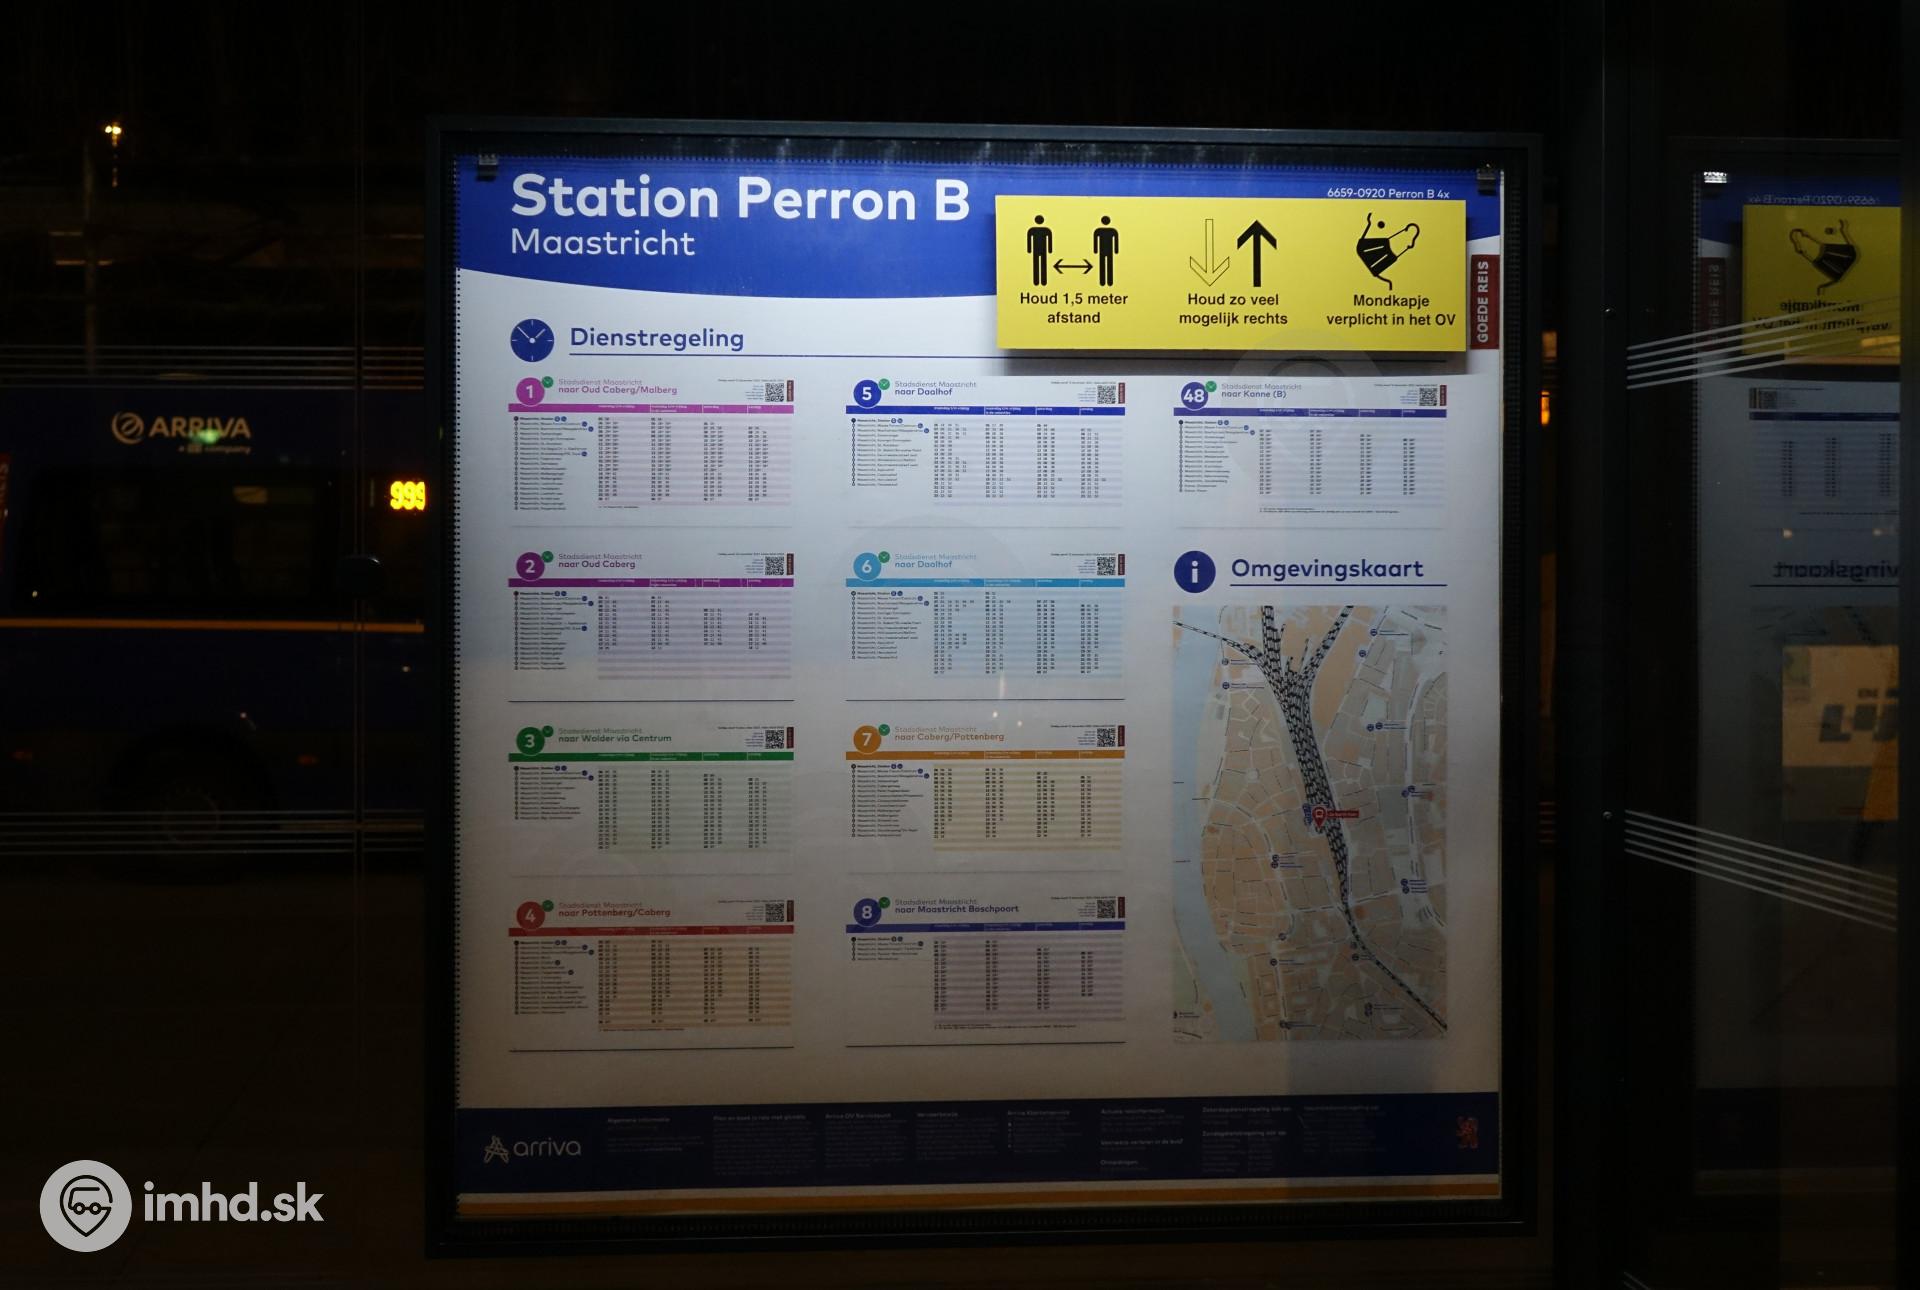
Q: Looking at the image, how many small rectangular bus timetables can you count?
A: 9